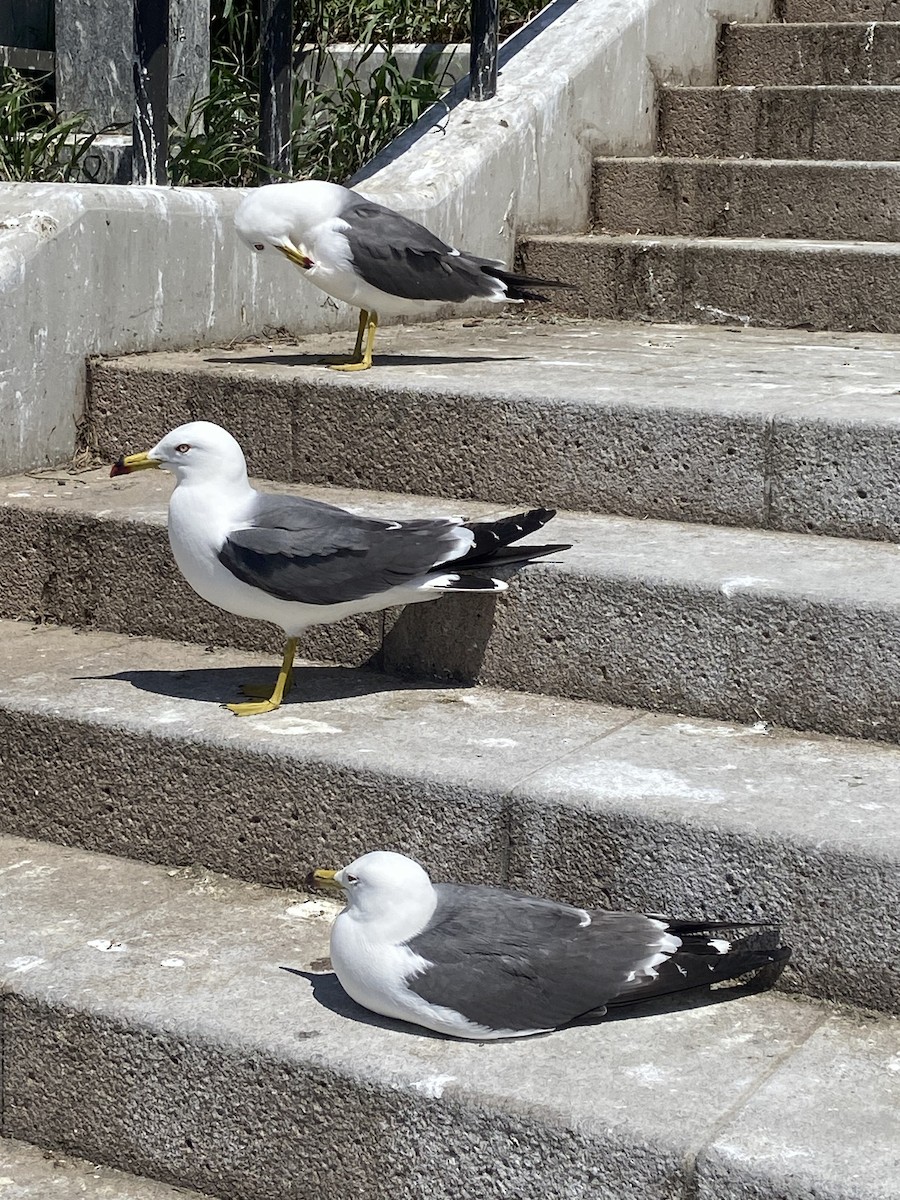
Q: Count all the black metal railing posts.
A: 3